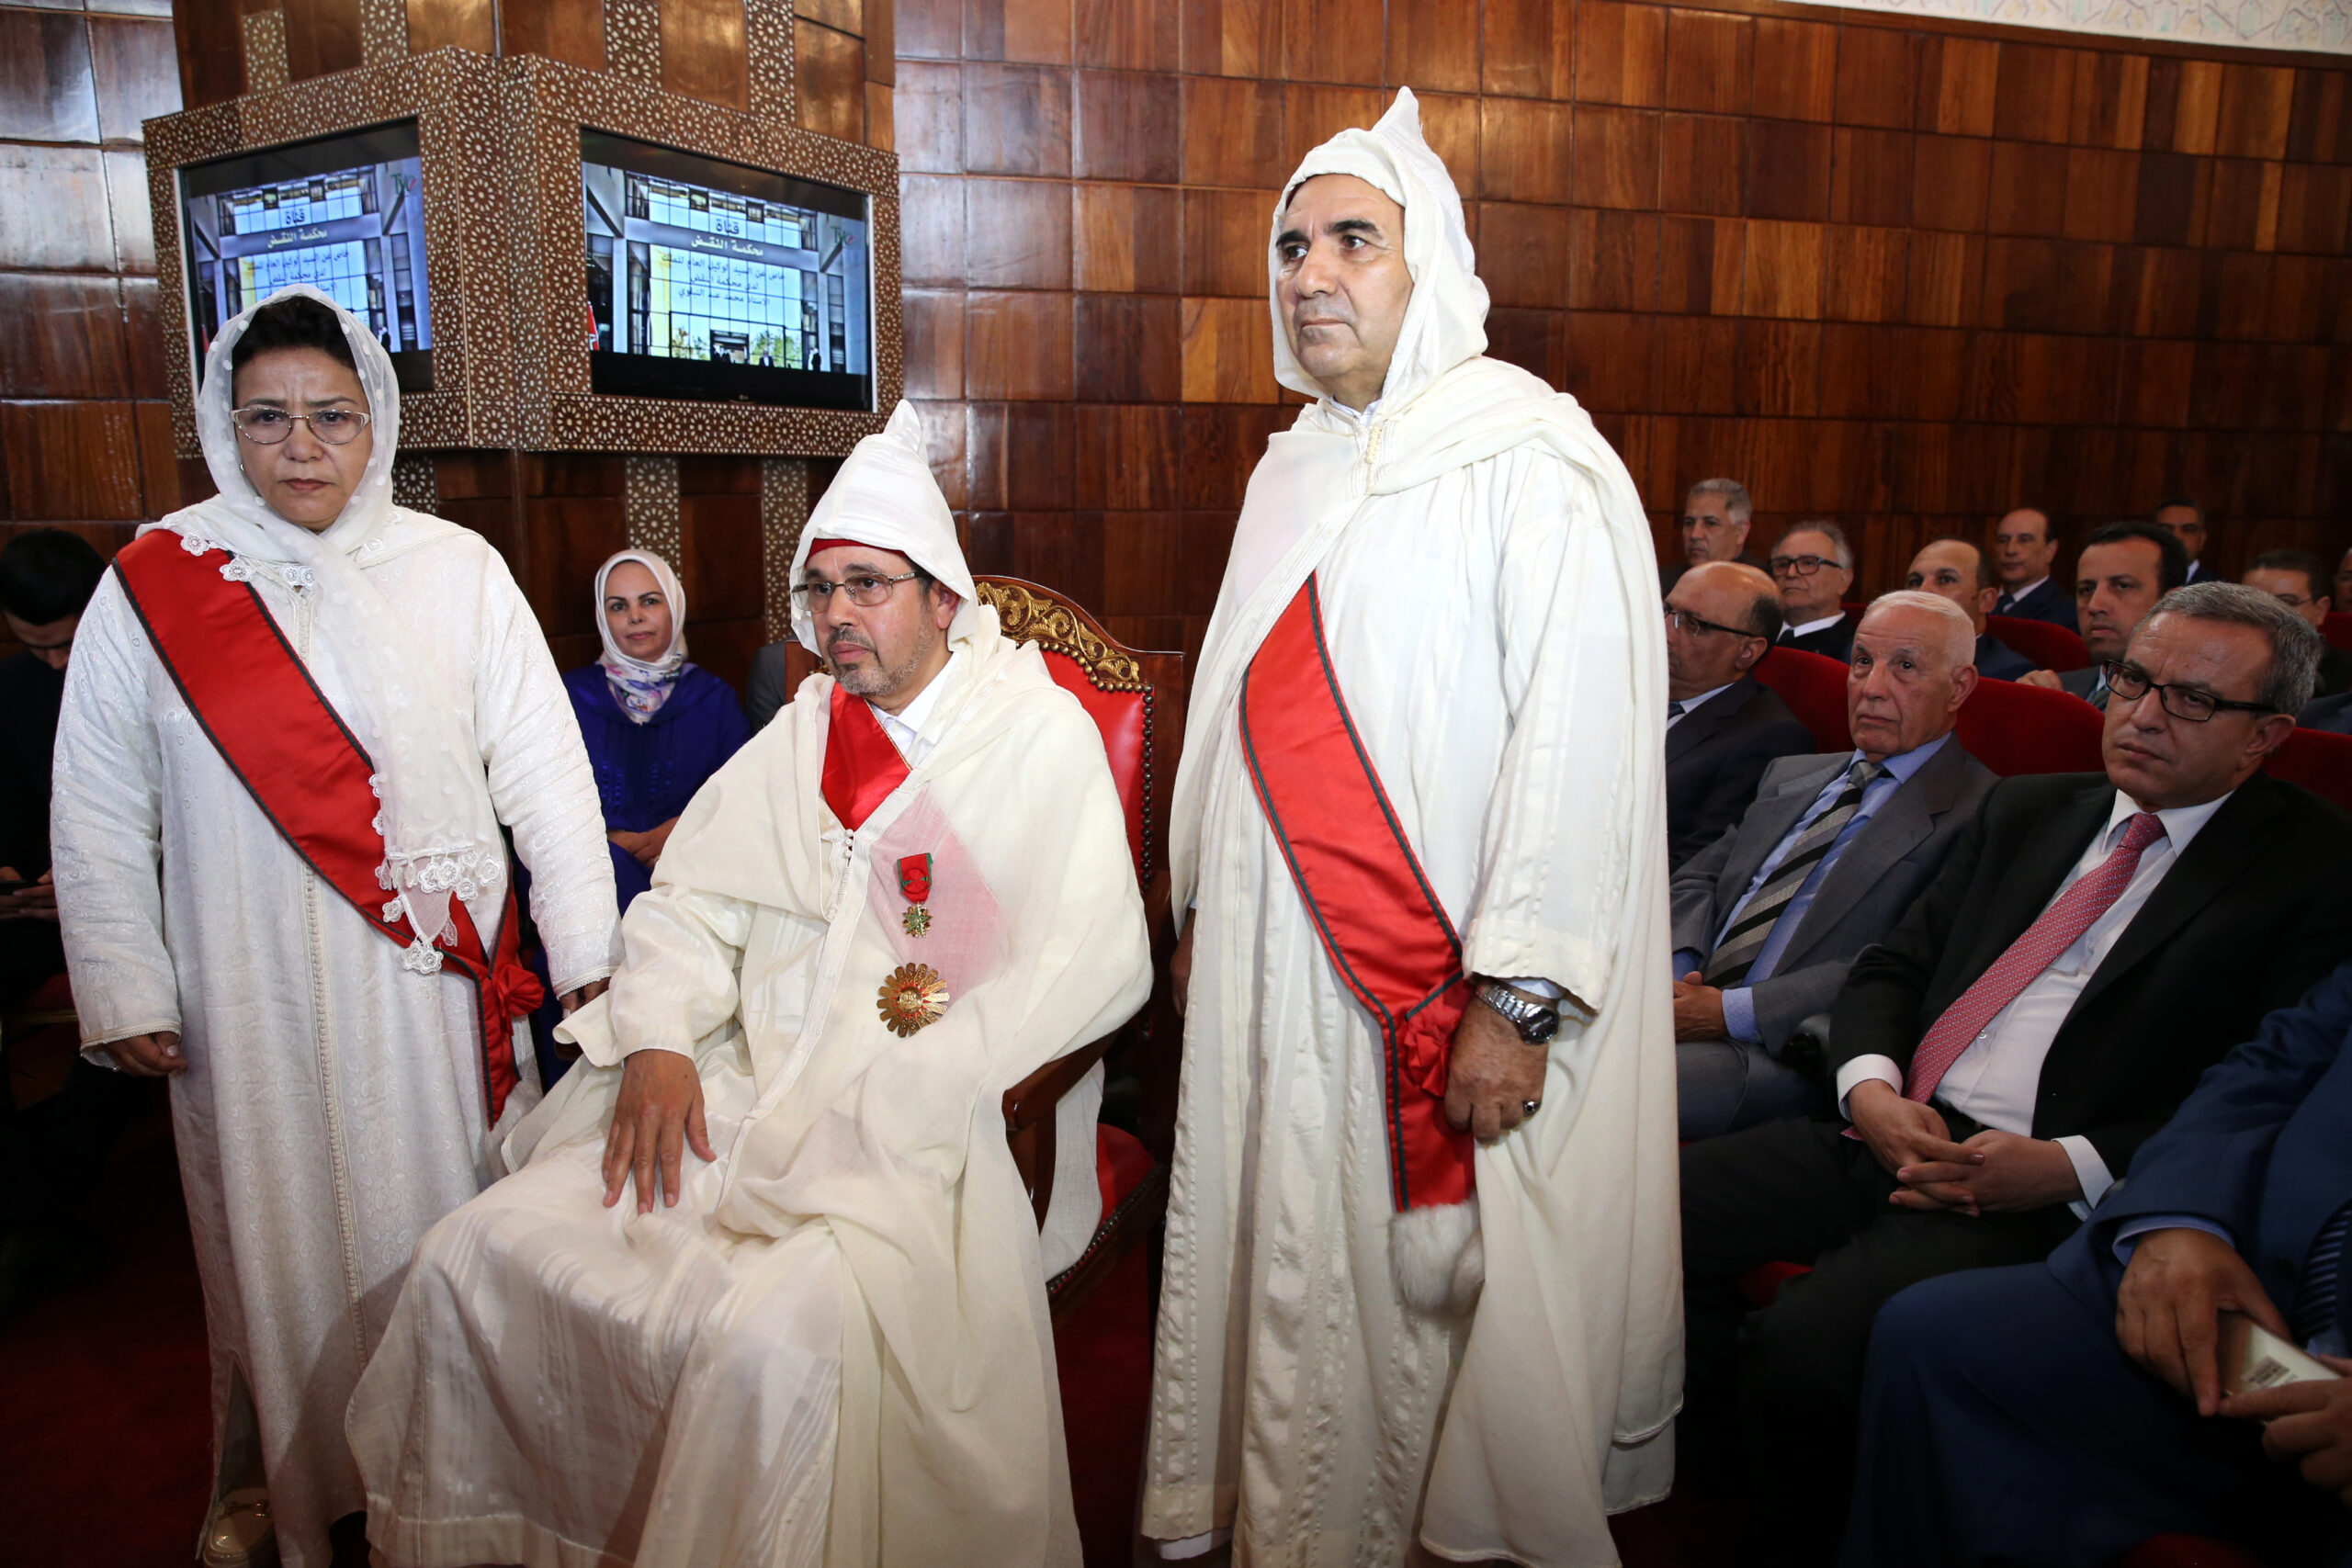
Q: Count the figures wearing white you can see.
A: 3